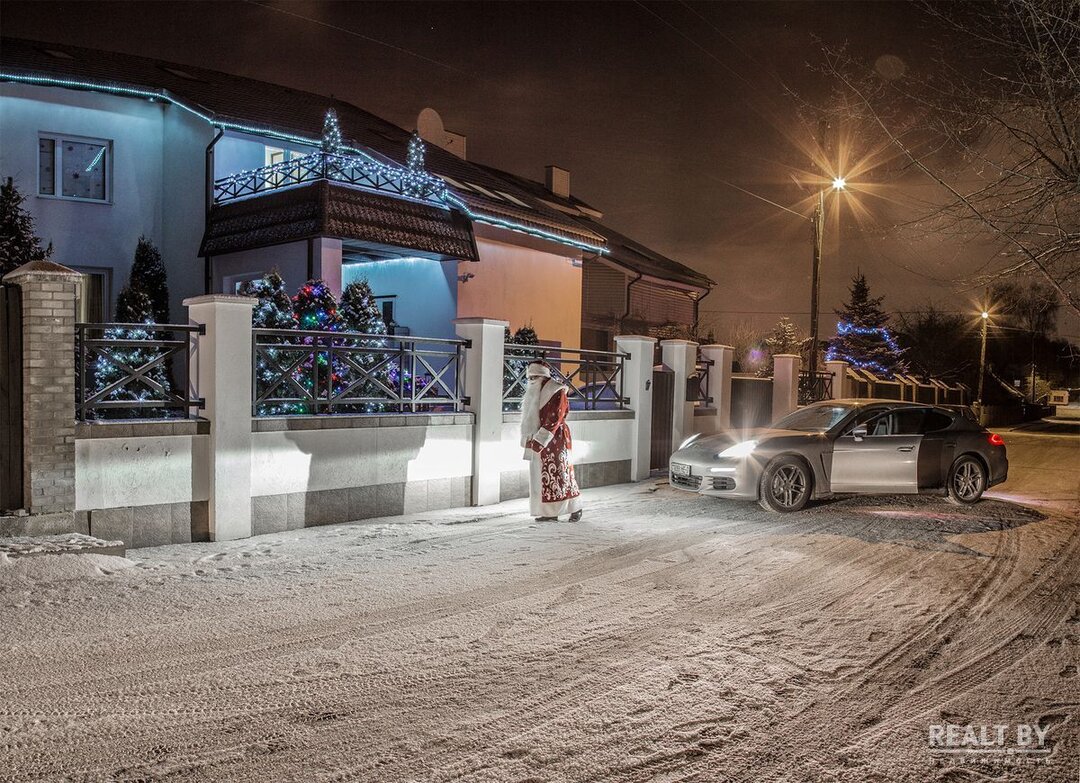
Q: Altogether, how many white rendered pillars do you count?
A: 7